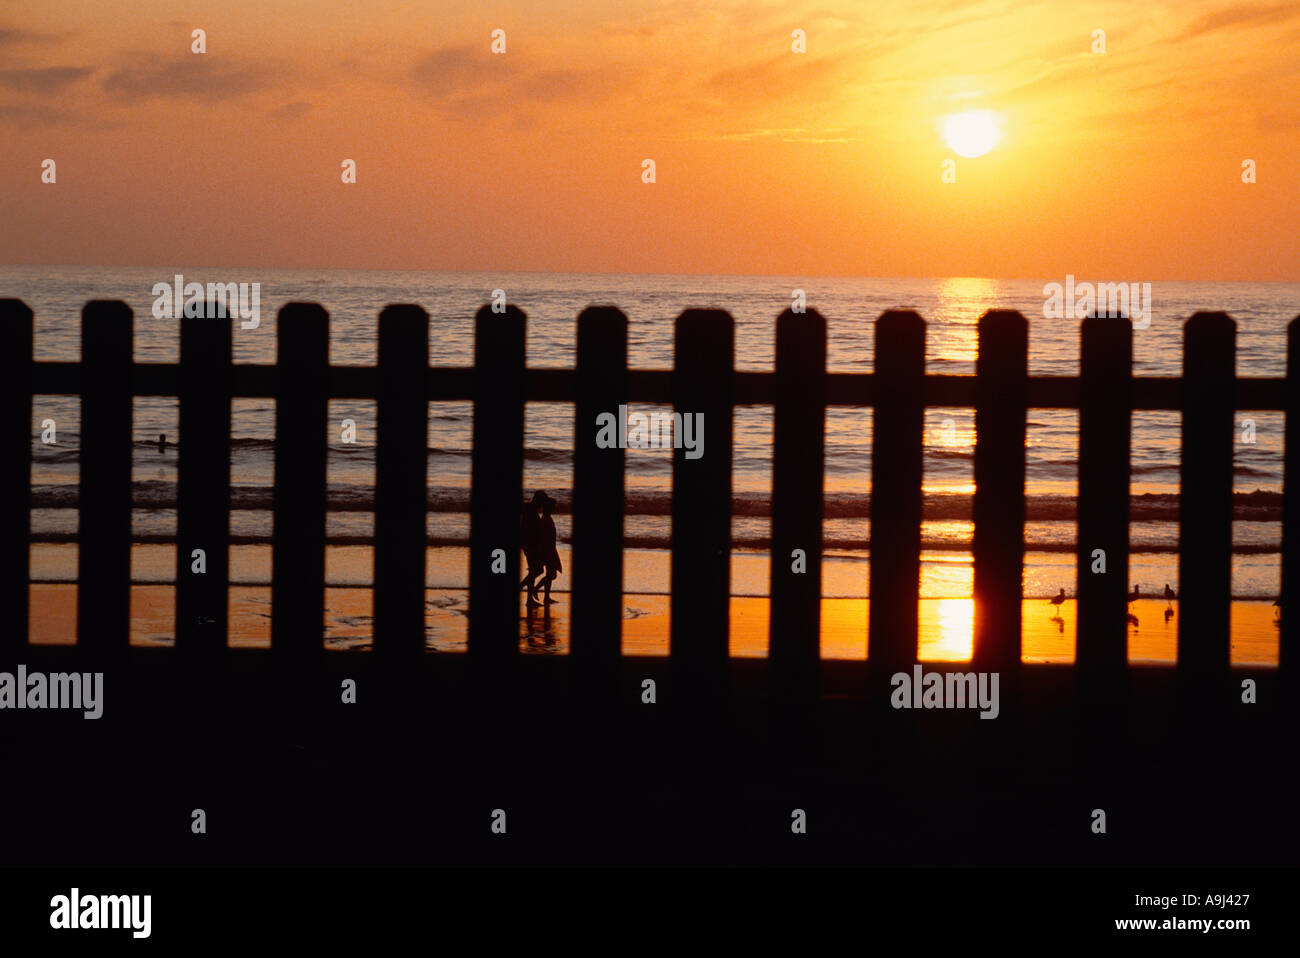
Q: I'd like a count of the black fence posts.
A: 14